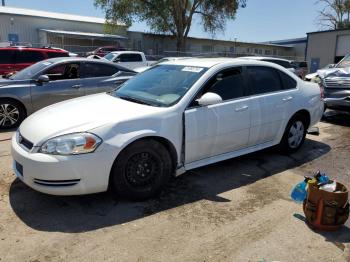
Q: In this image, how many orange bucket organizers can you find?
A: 1